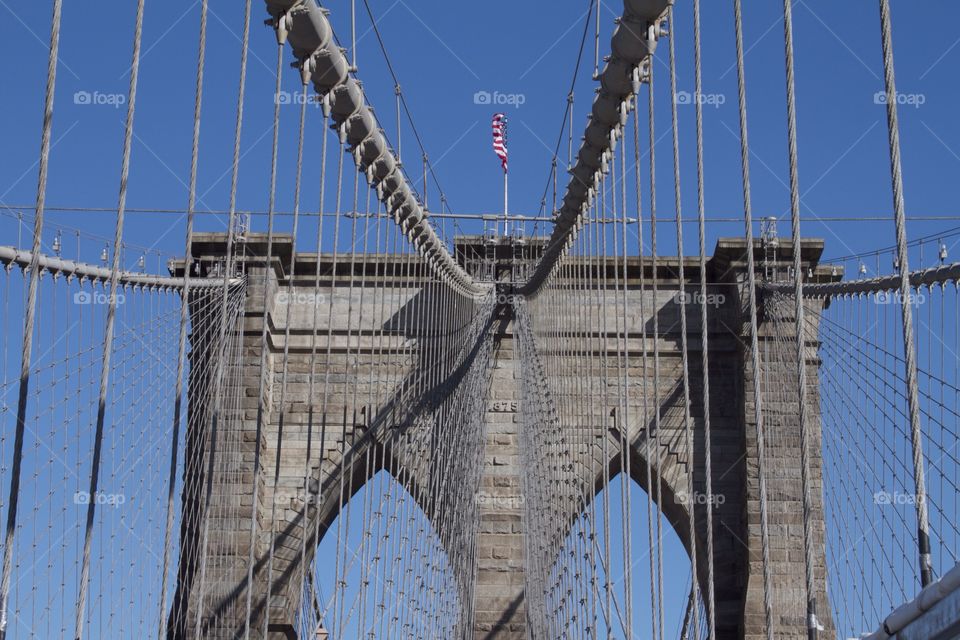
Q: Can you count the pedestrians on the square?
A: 0